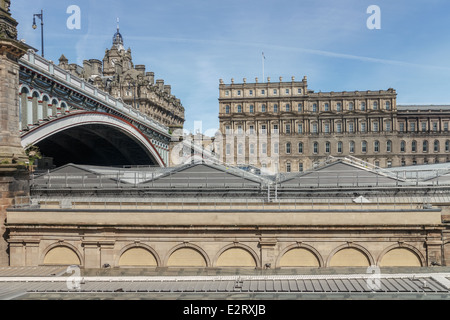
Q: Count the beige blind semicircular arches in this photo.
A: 7